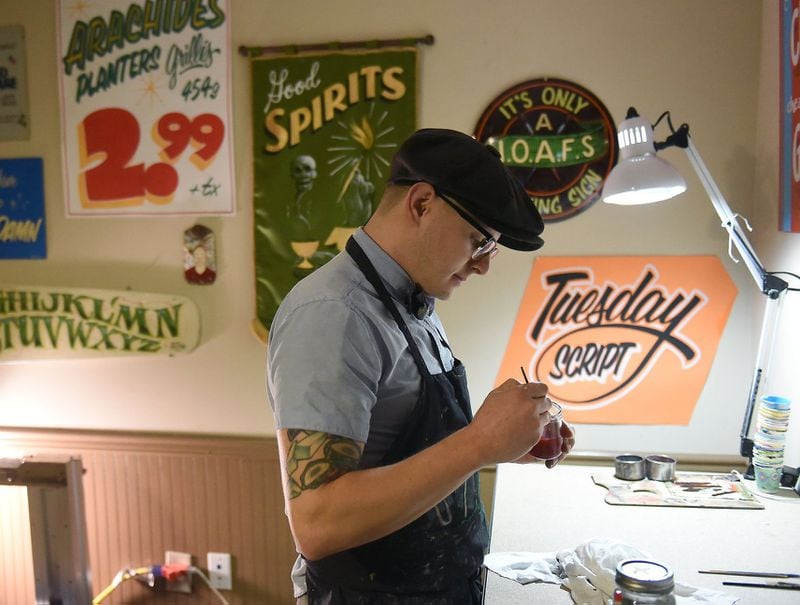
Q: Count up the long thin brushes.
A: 3